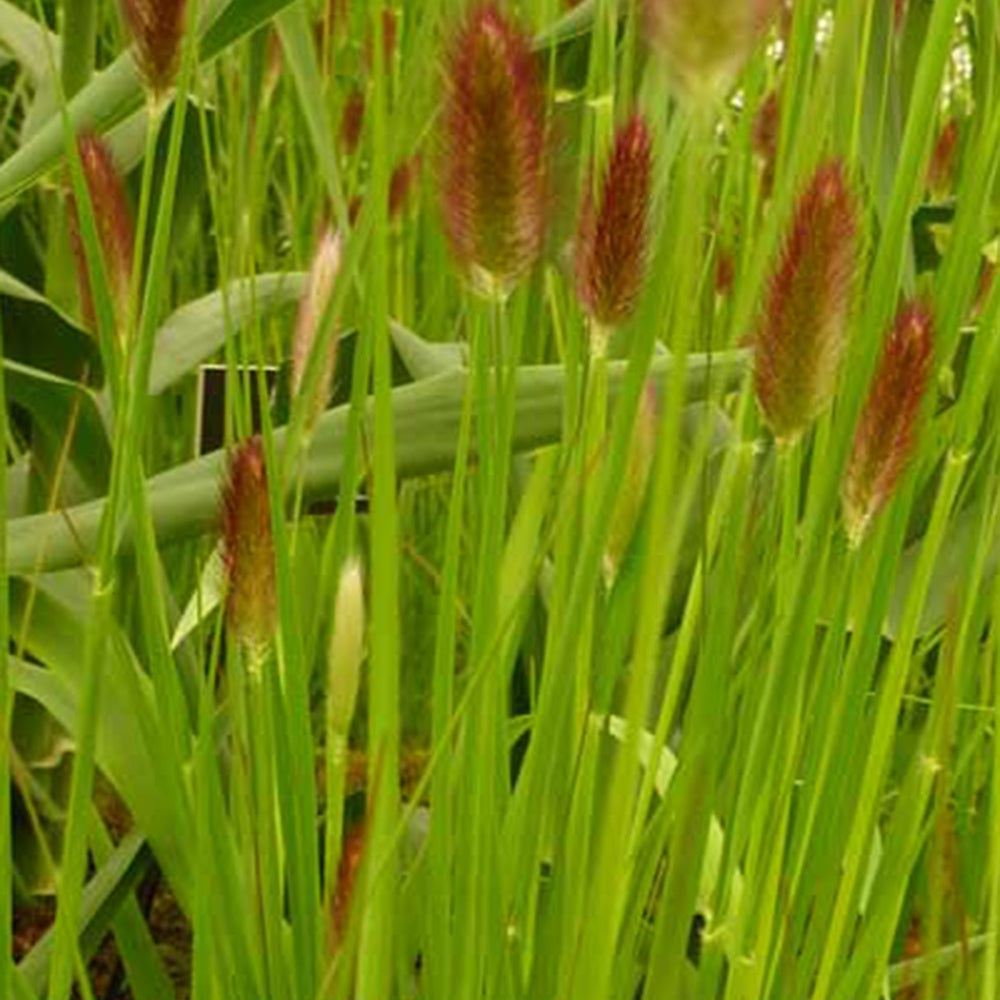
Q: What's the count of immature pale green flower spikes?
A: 1